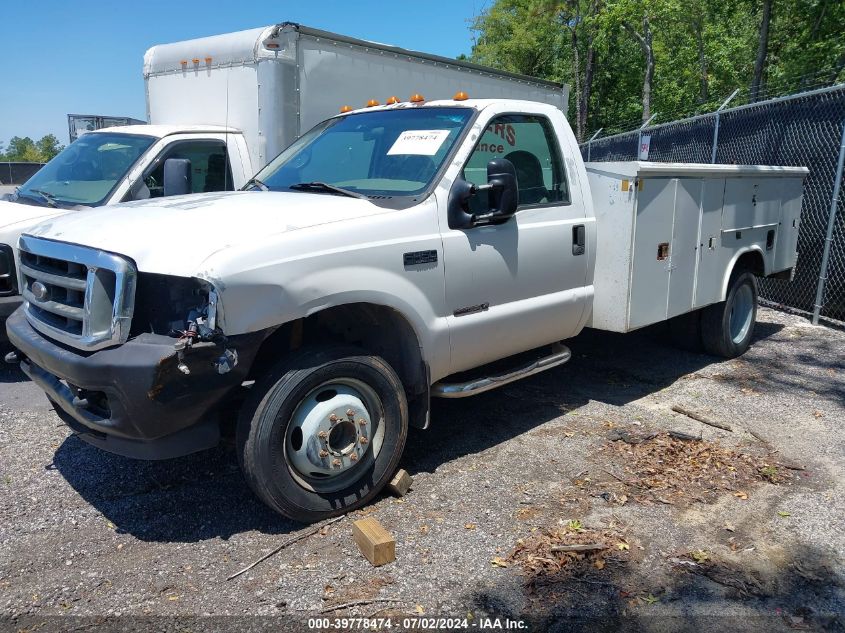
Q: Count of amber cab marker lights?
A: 5